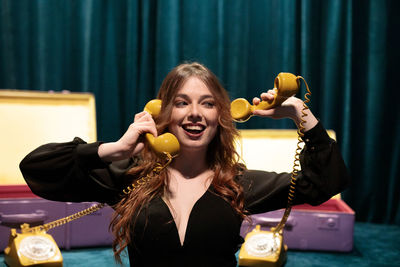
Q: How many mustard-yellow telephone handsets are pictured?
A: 2